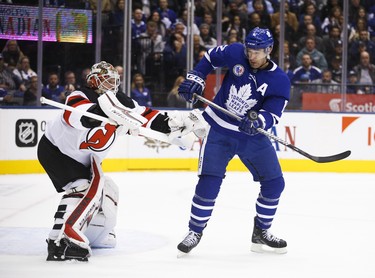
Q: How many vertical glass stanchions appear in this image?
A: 7